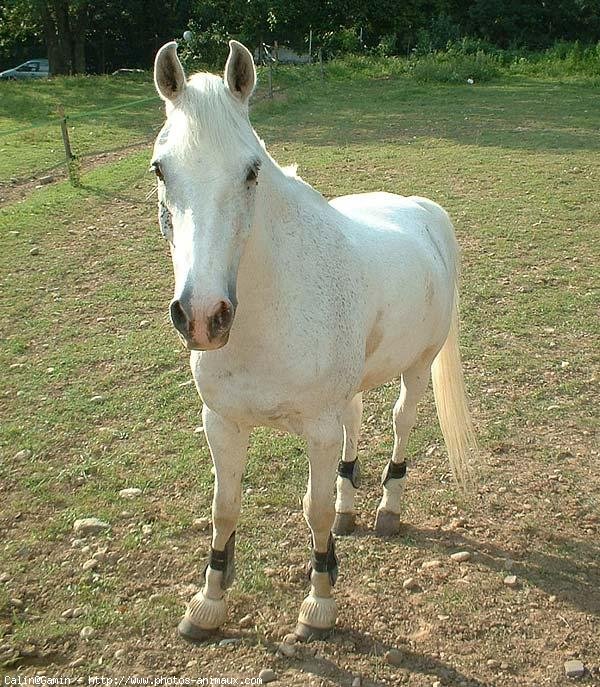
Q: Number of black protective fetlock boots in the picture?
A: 4